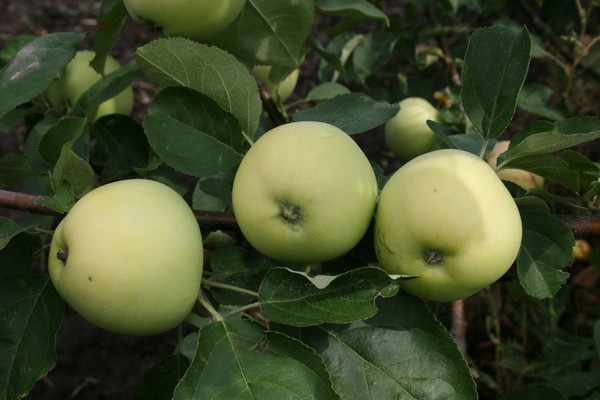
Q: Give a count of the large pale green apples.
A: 3